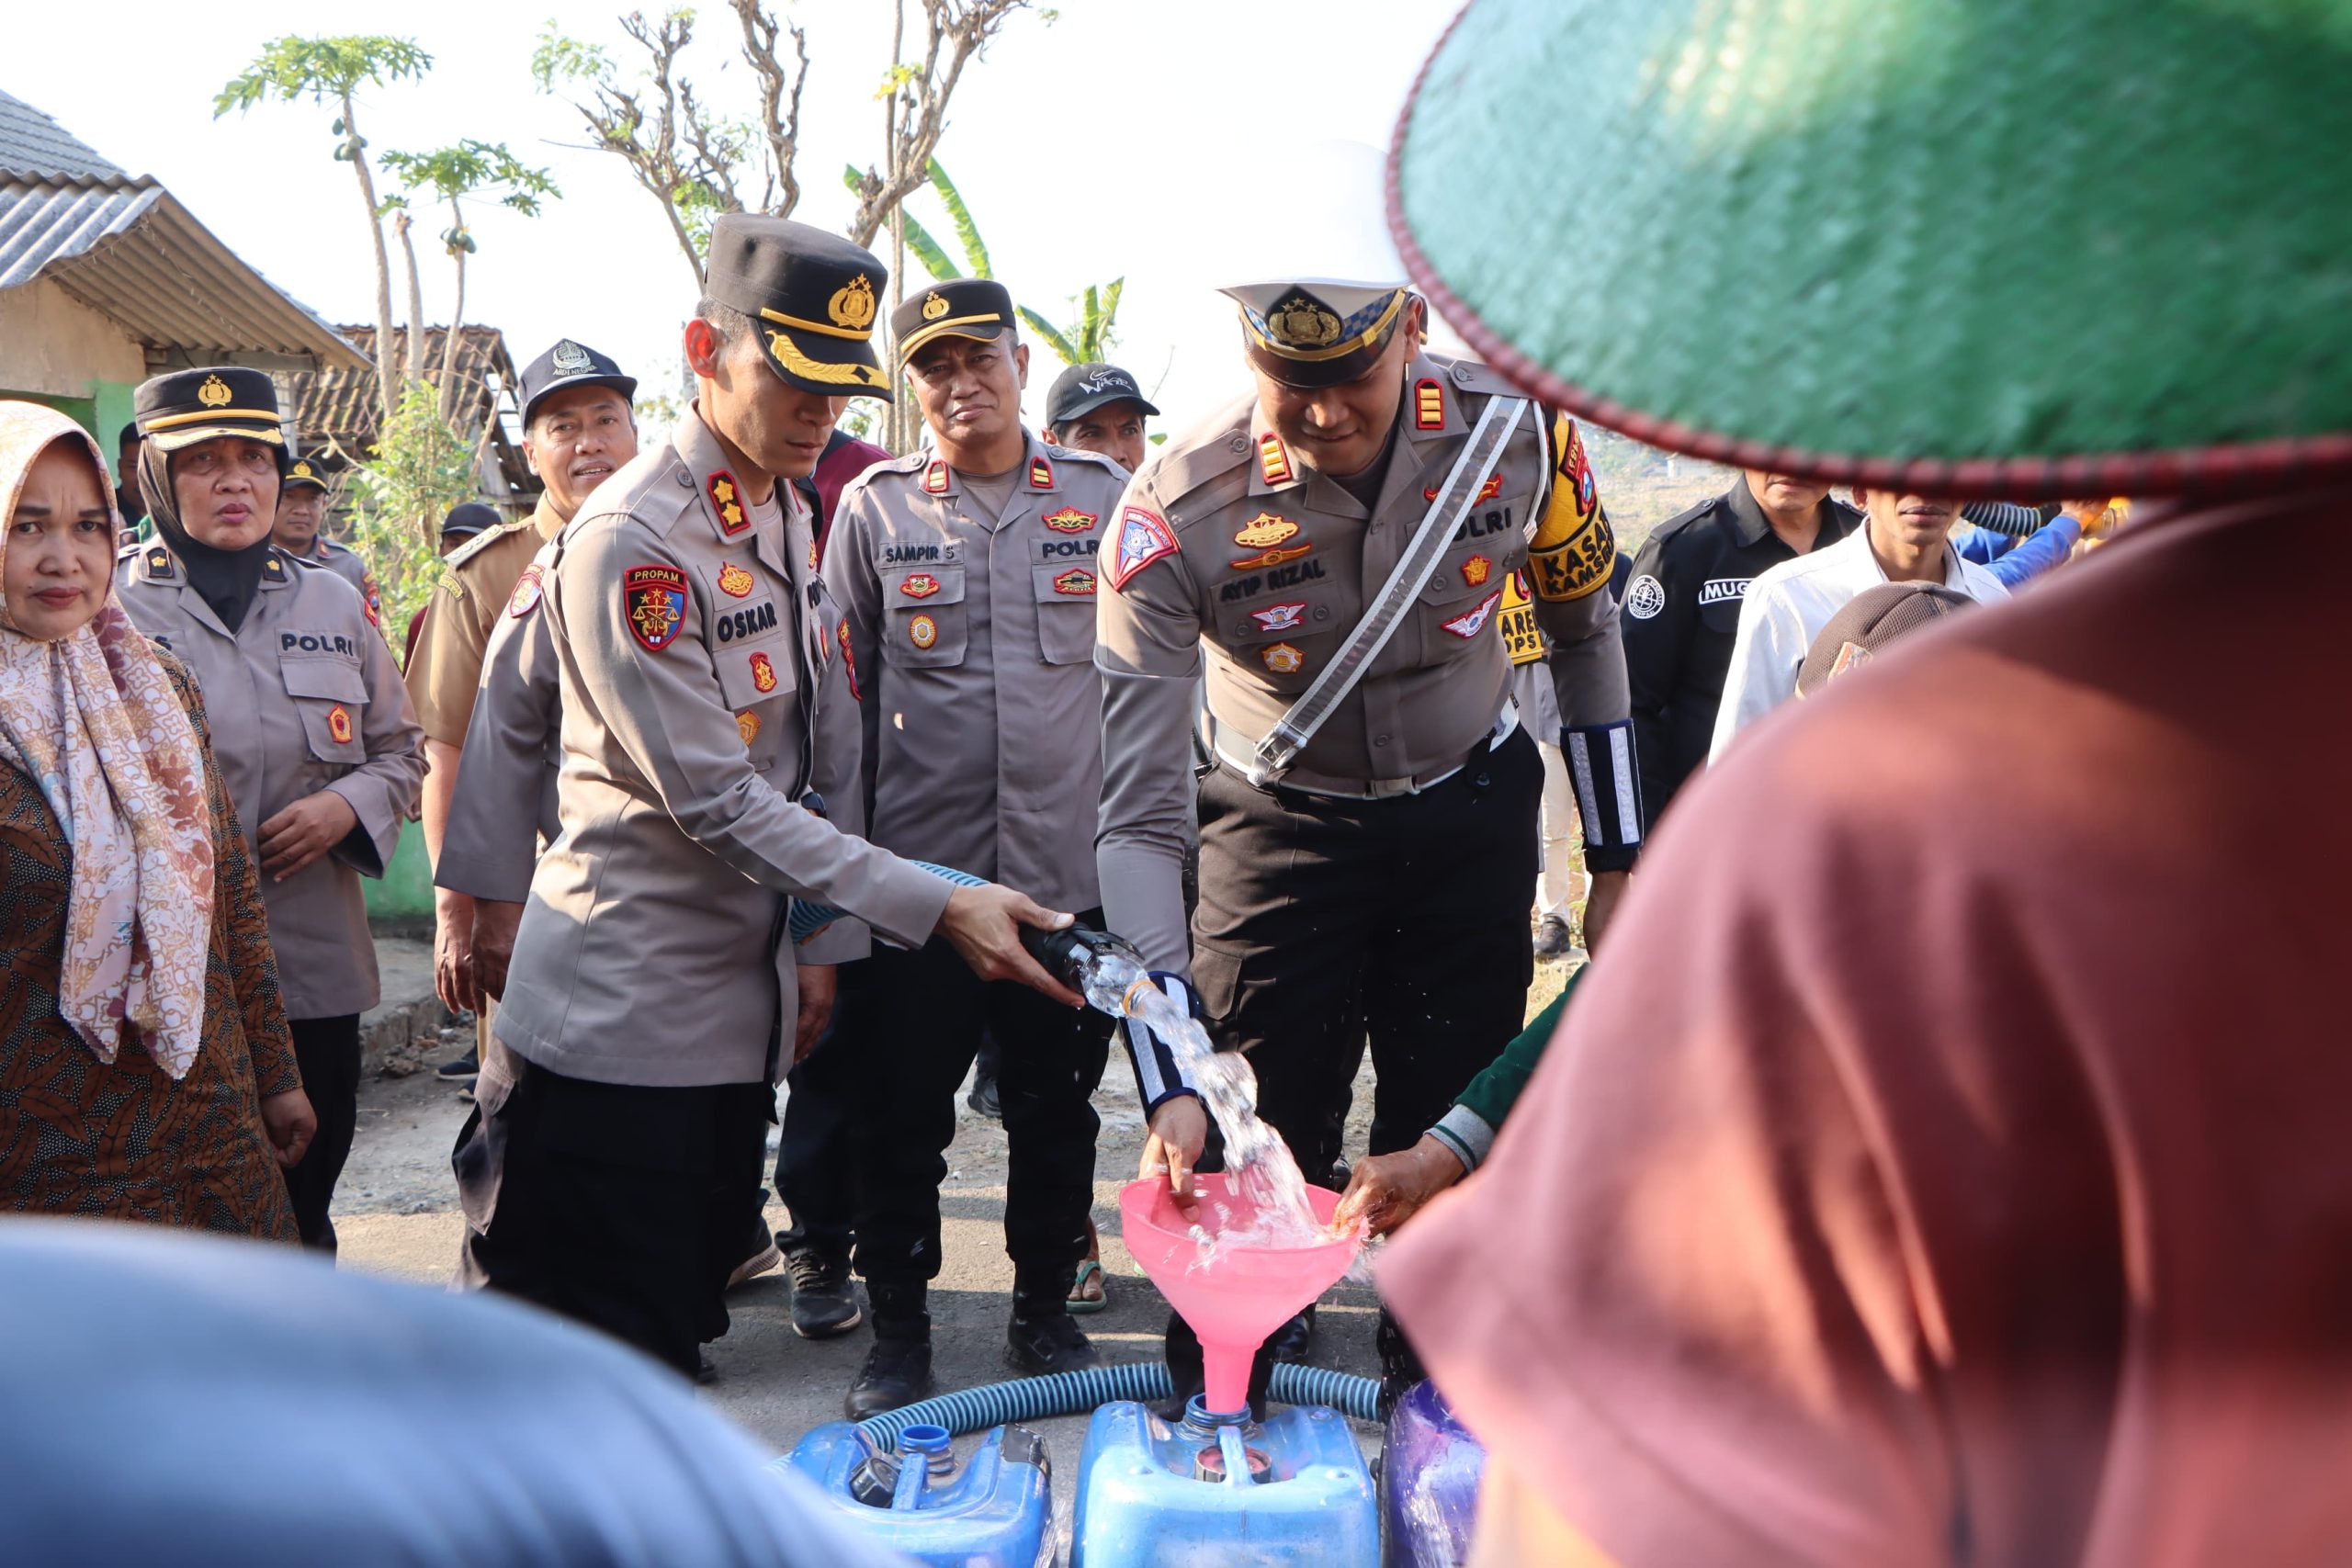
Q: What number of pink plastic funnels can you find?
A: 1